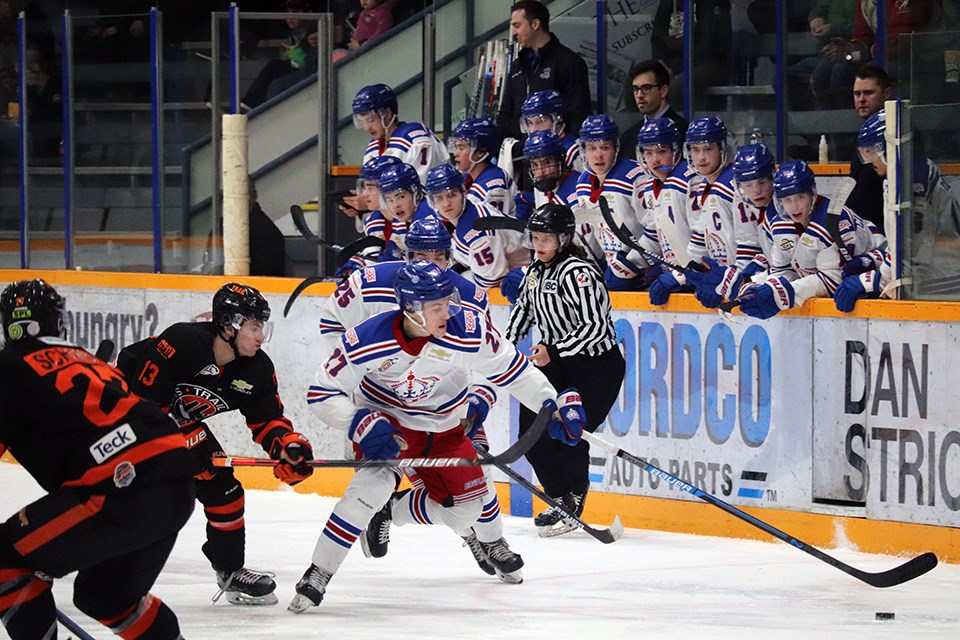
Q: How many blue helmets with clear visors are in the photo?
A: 14